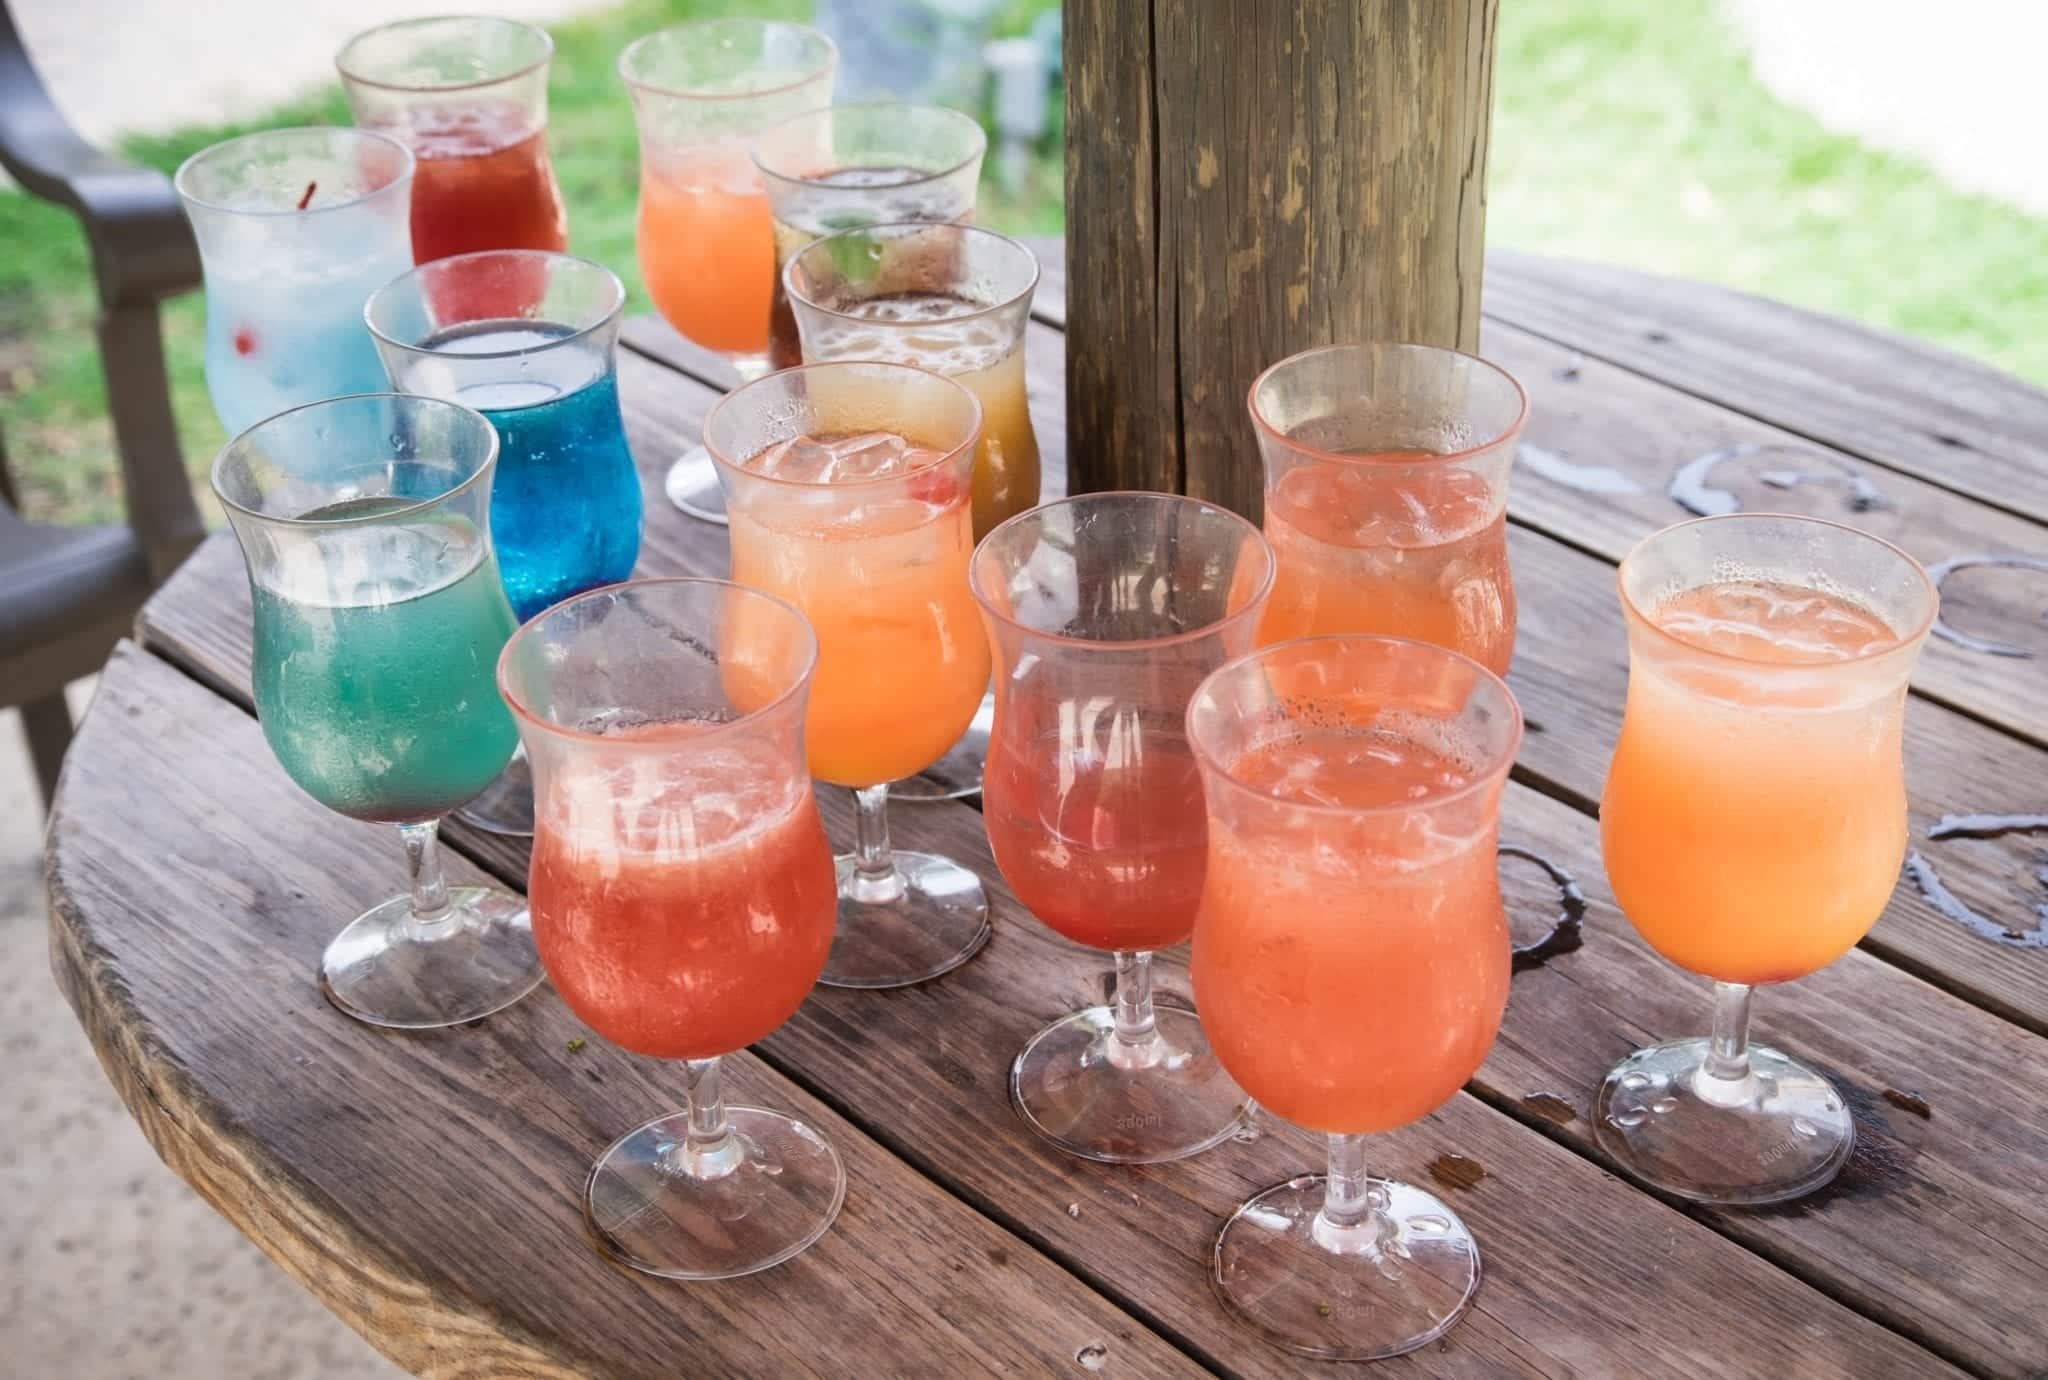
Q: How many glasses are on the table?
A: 13